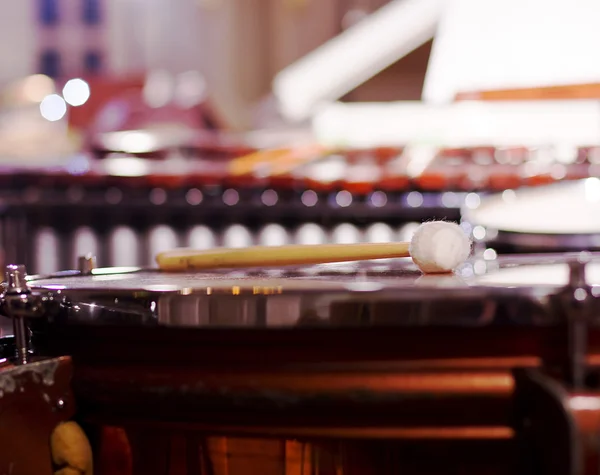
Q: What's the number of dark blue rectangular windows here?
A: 4